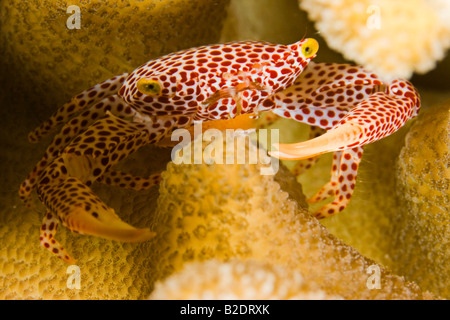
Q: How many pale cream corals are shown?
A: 2